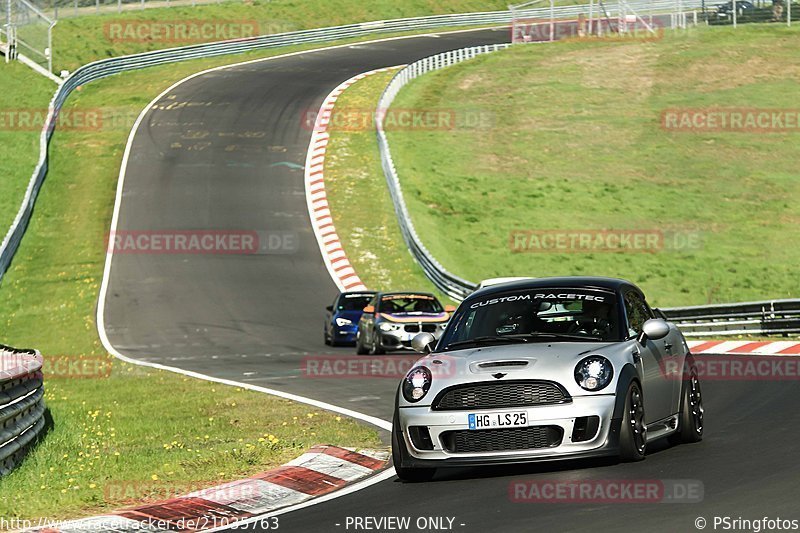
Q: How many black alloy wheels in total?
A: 2